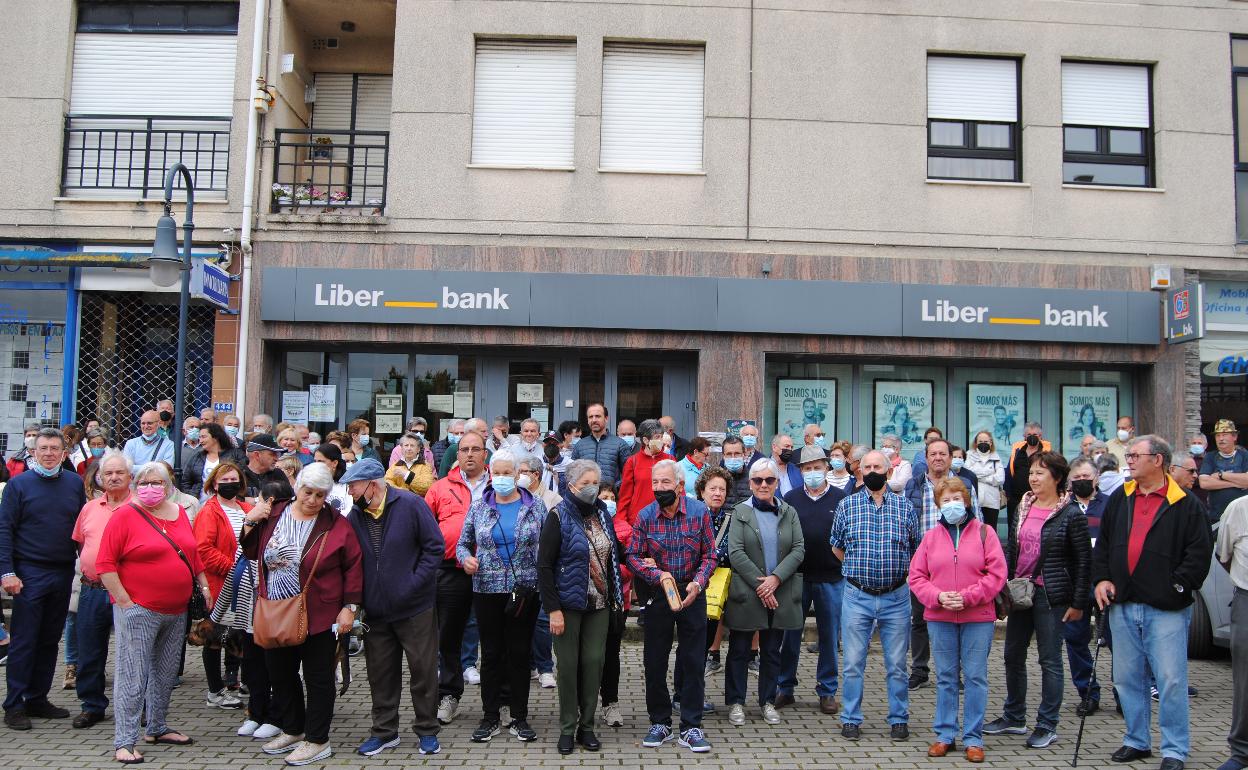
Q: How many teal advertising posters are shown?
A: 4